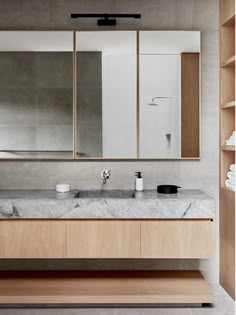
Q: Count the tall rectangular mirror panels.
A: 3